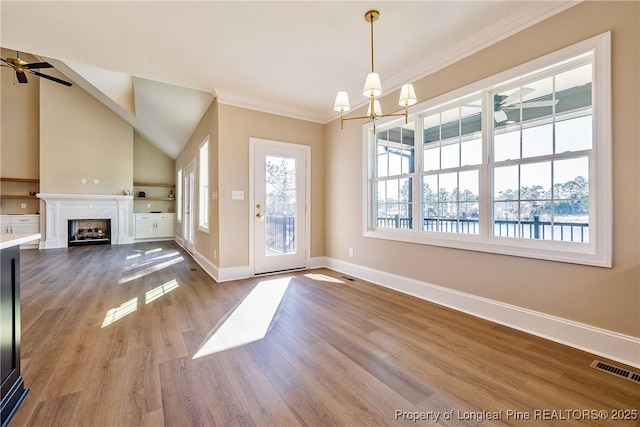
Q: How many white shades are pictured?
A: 4